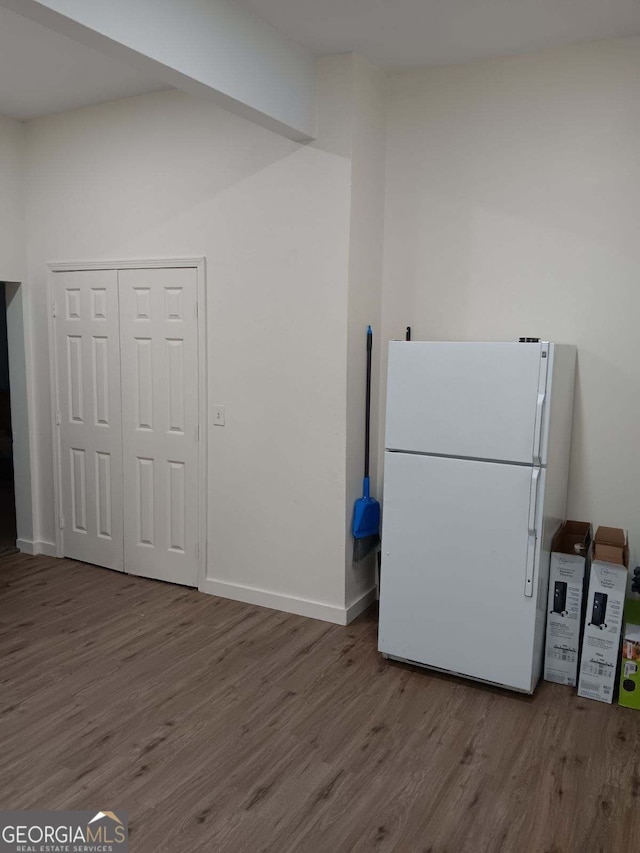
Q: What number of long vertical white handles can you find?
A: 2